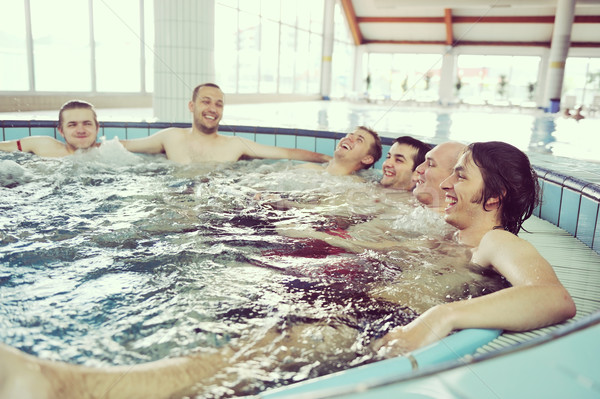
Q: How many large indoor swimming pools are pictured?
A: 1